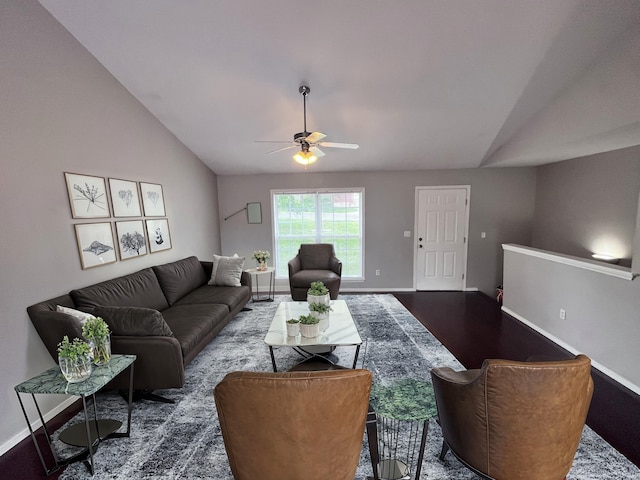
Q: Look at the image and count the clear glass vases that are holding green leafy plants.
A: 2